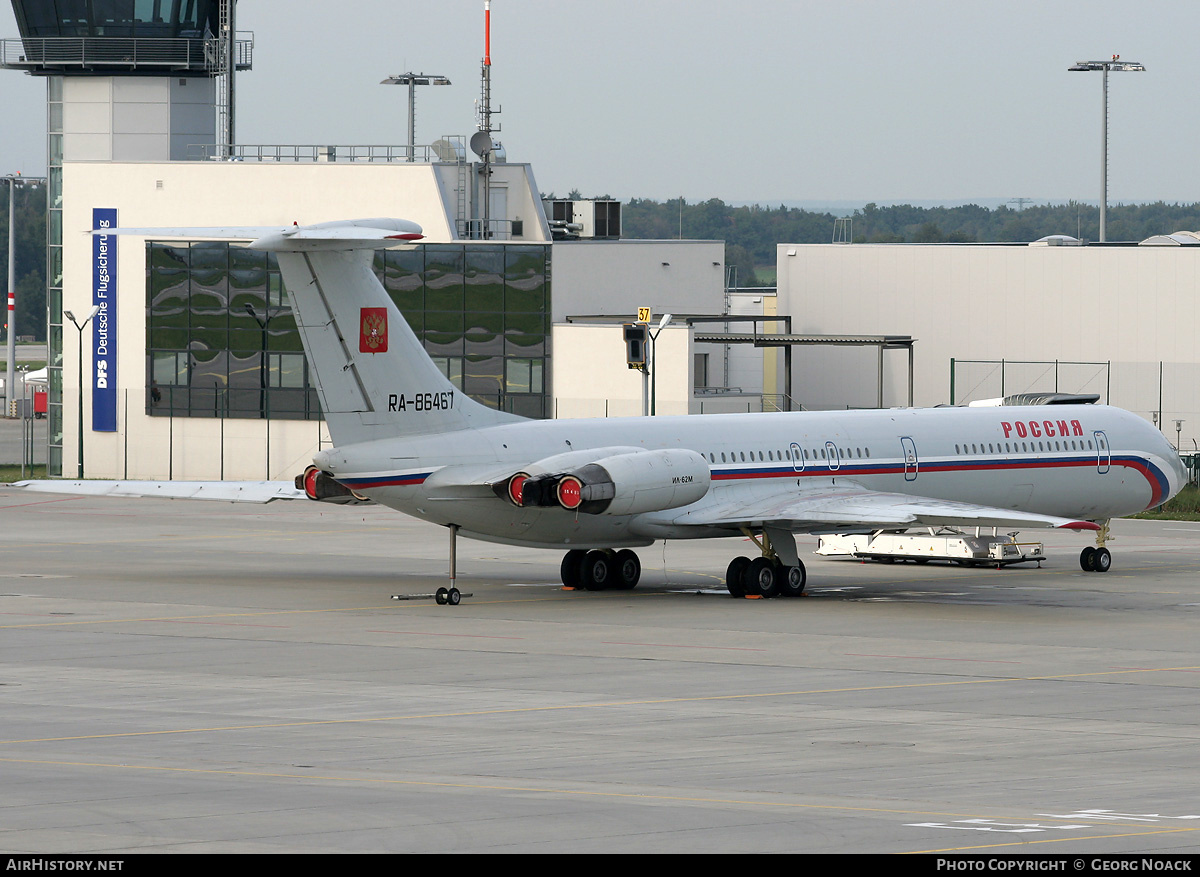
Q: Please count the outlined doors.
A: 4